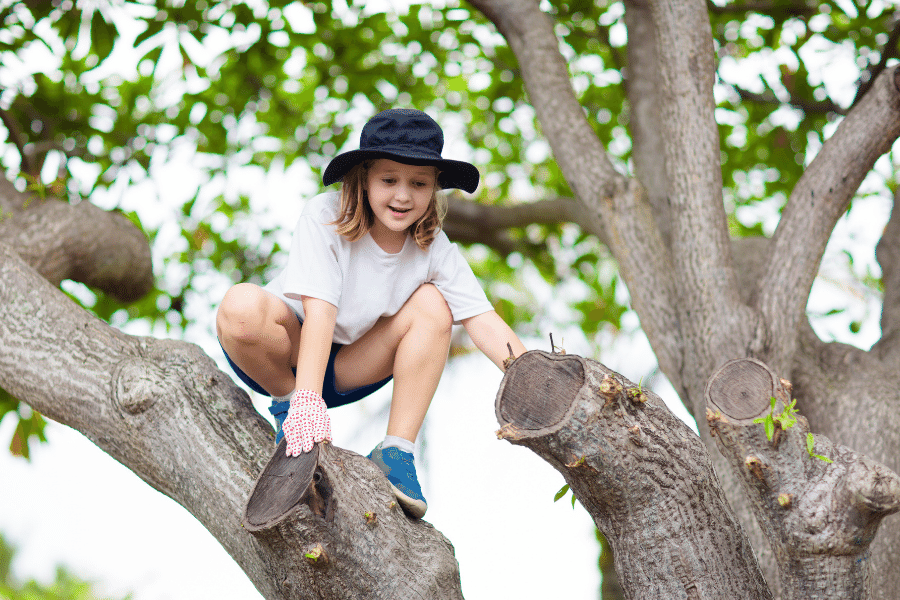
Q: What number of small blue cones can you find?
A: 0